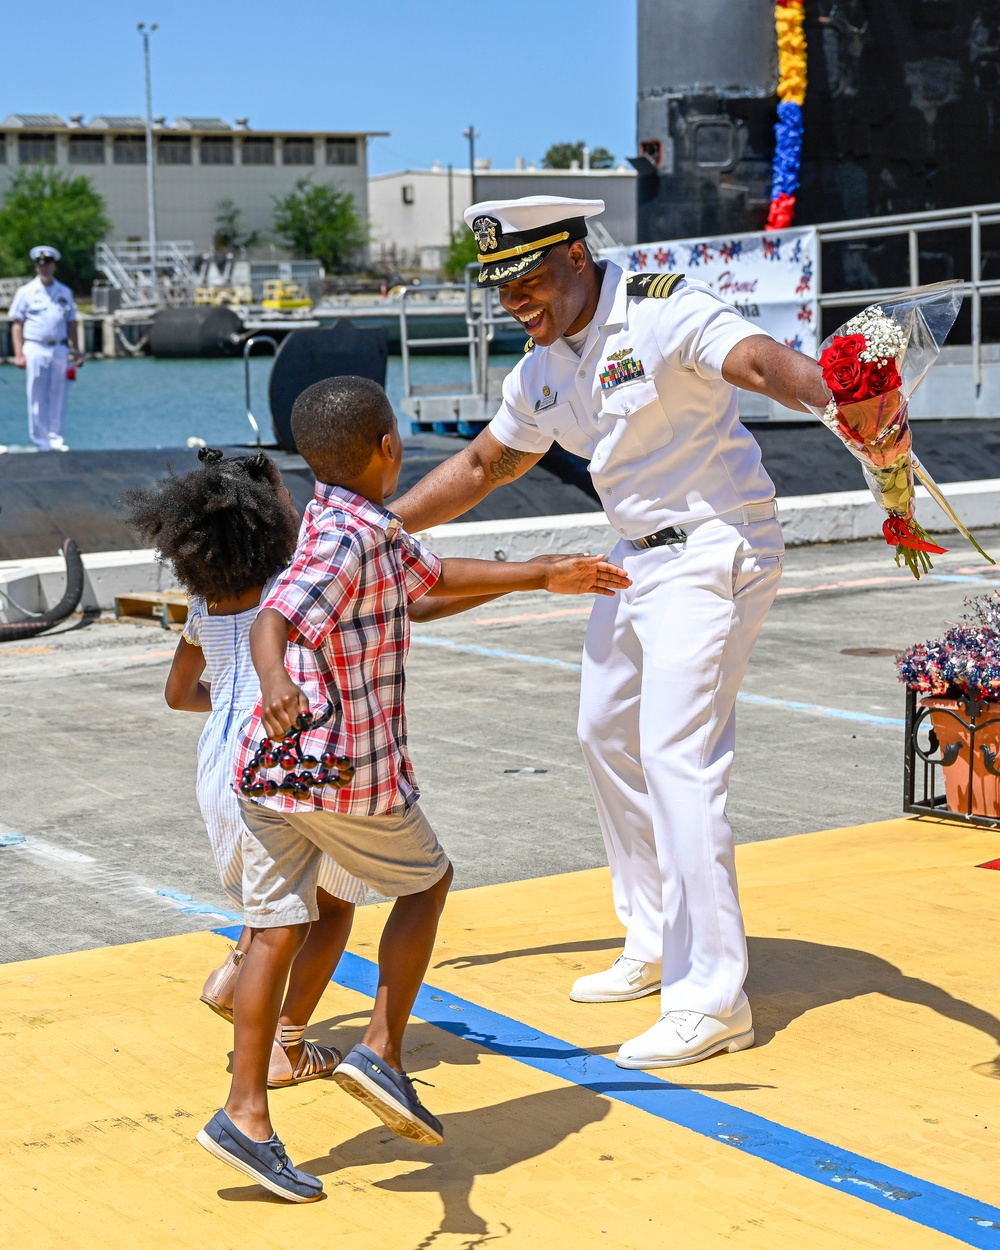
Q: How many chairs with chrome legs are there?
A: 0